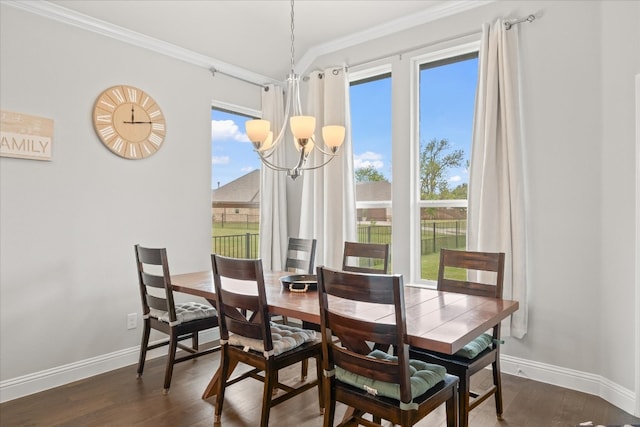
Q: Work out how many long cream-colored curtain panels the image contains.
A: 3